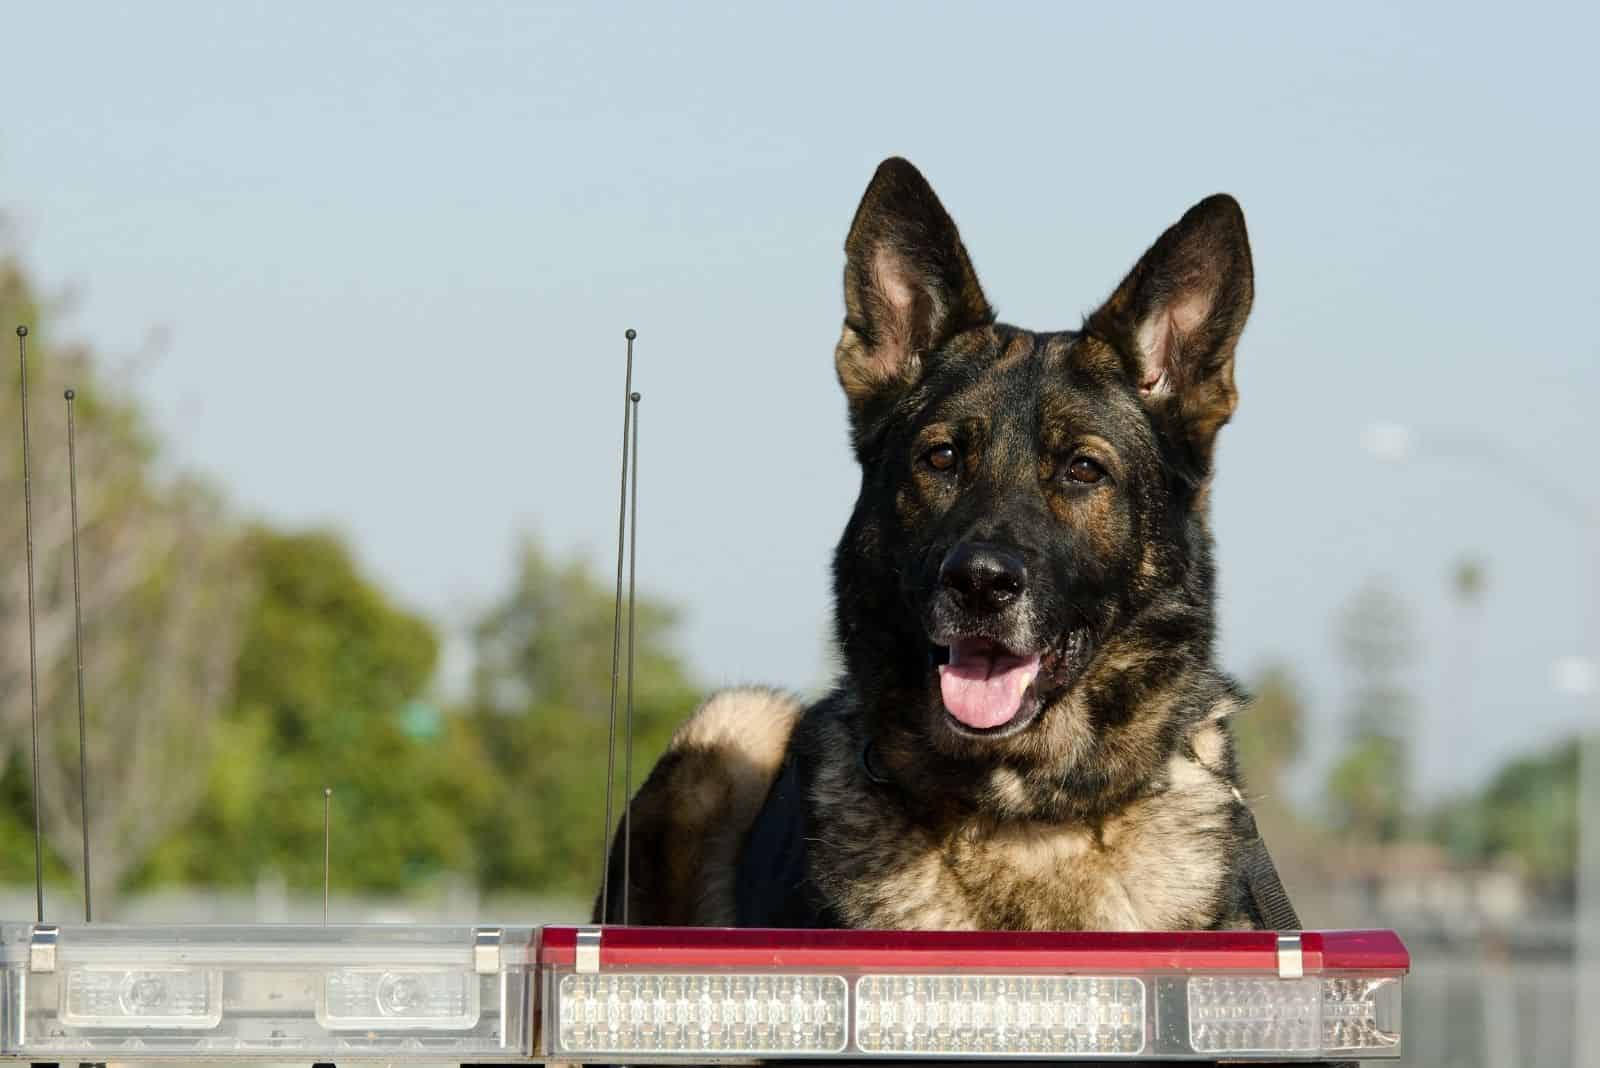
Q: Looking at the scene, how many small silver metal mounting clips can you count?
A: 4